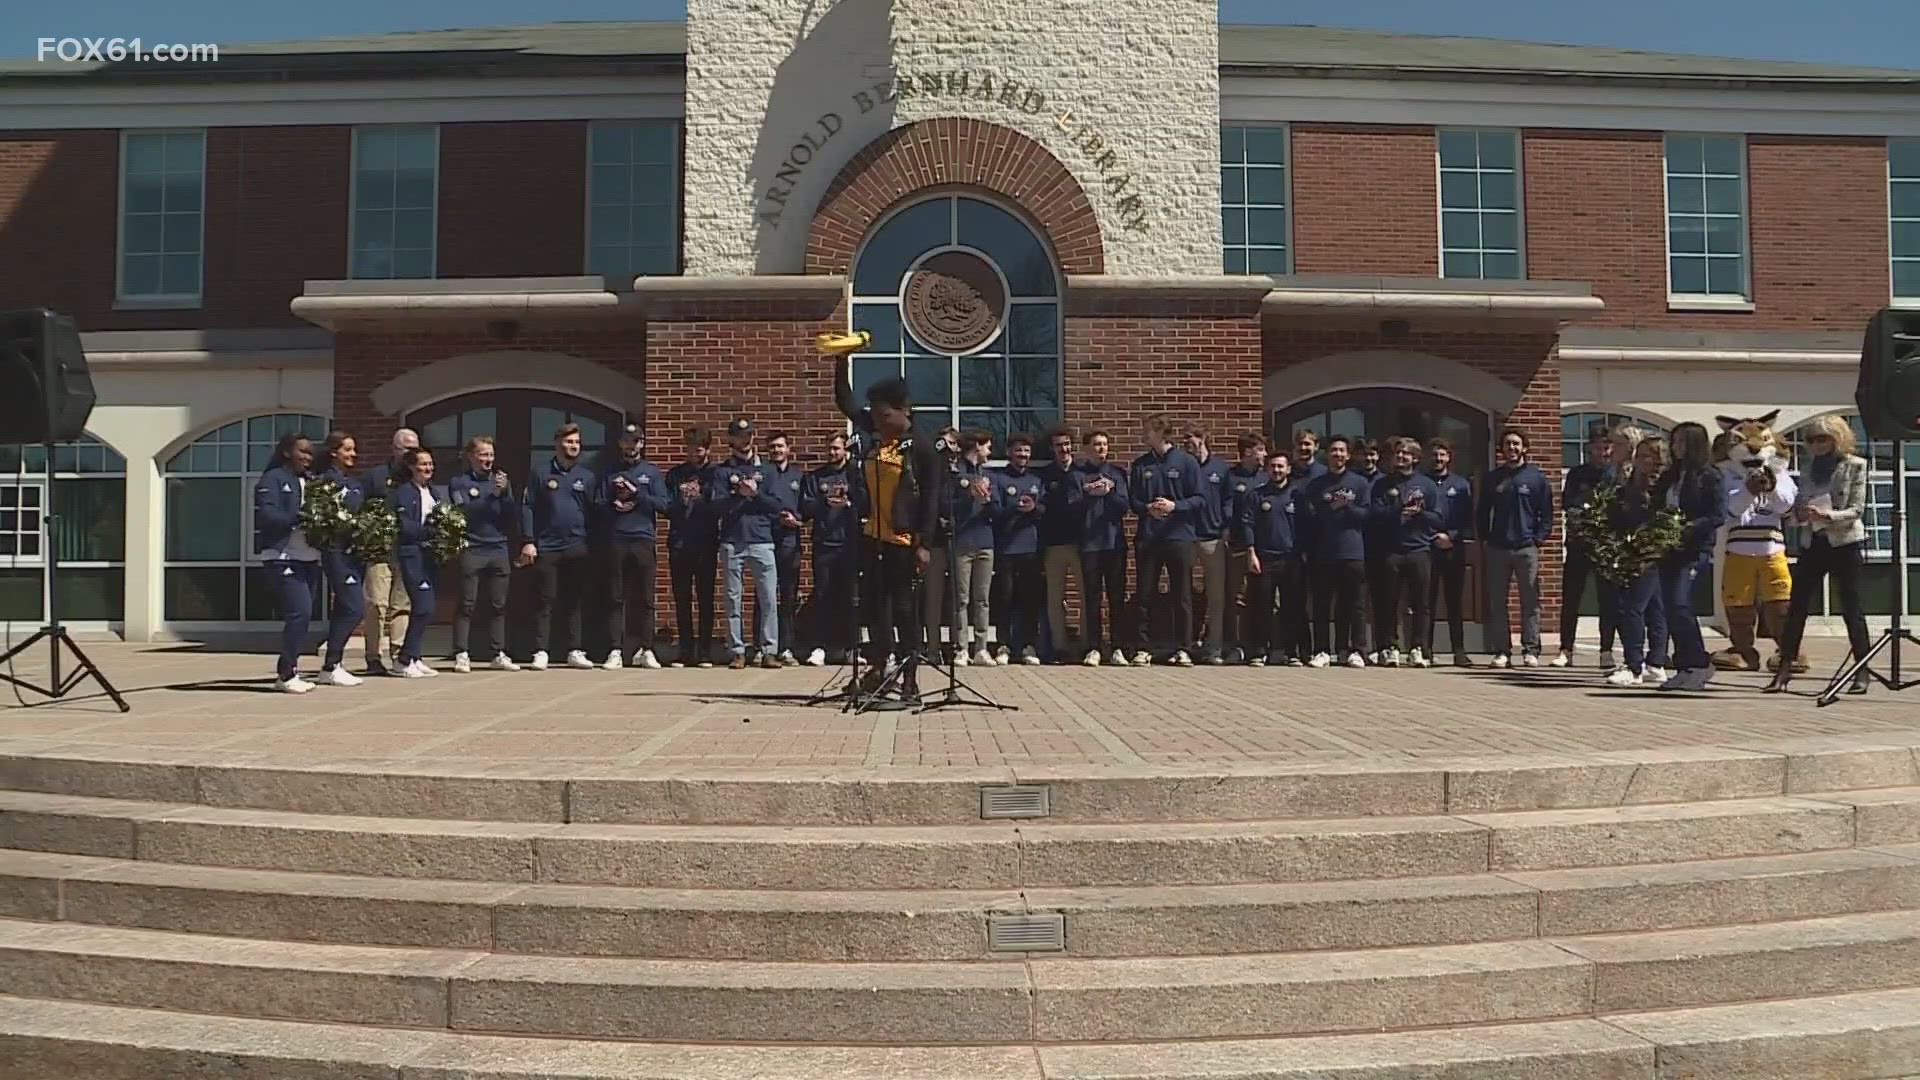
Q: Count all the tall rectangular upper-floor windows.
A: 7